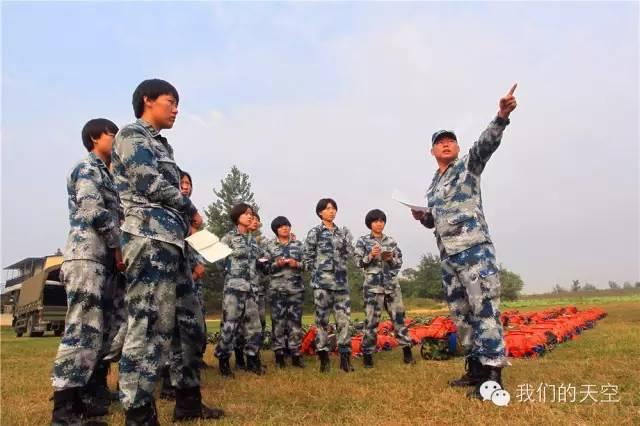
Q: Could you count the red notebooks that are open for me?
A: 0